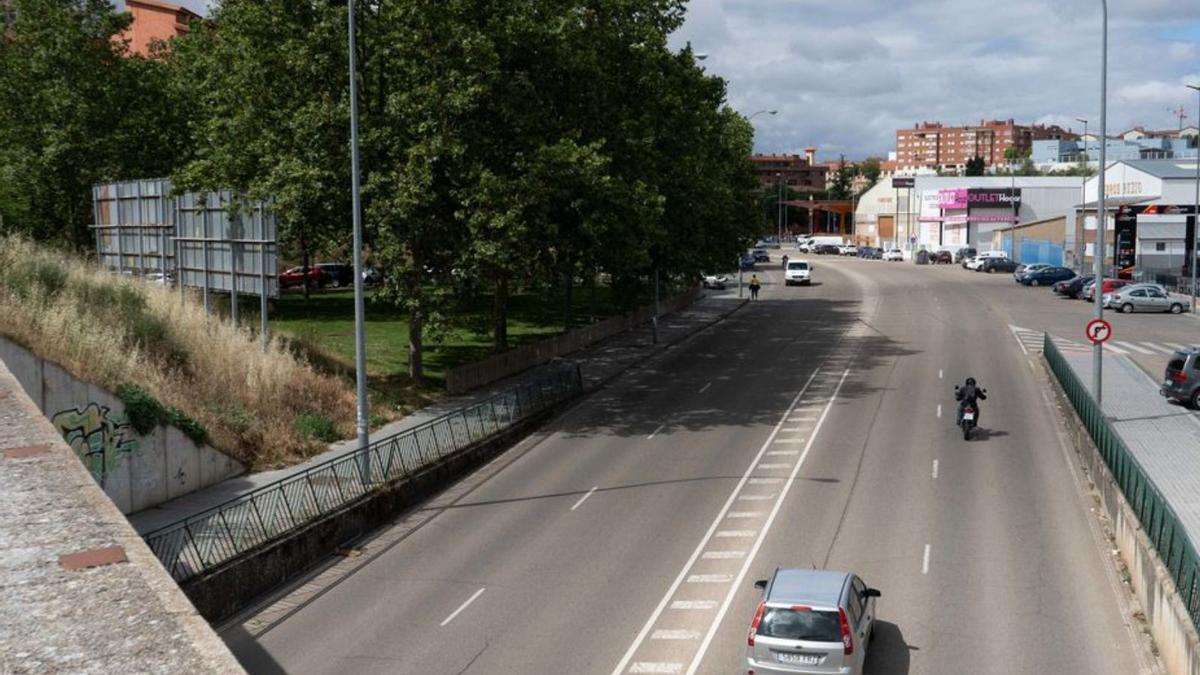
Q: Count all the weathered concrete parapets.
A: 1